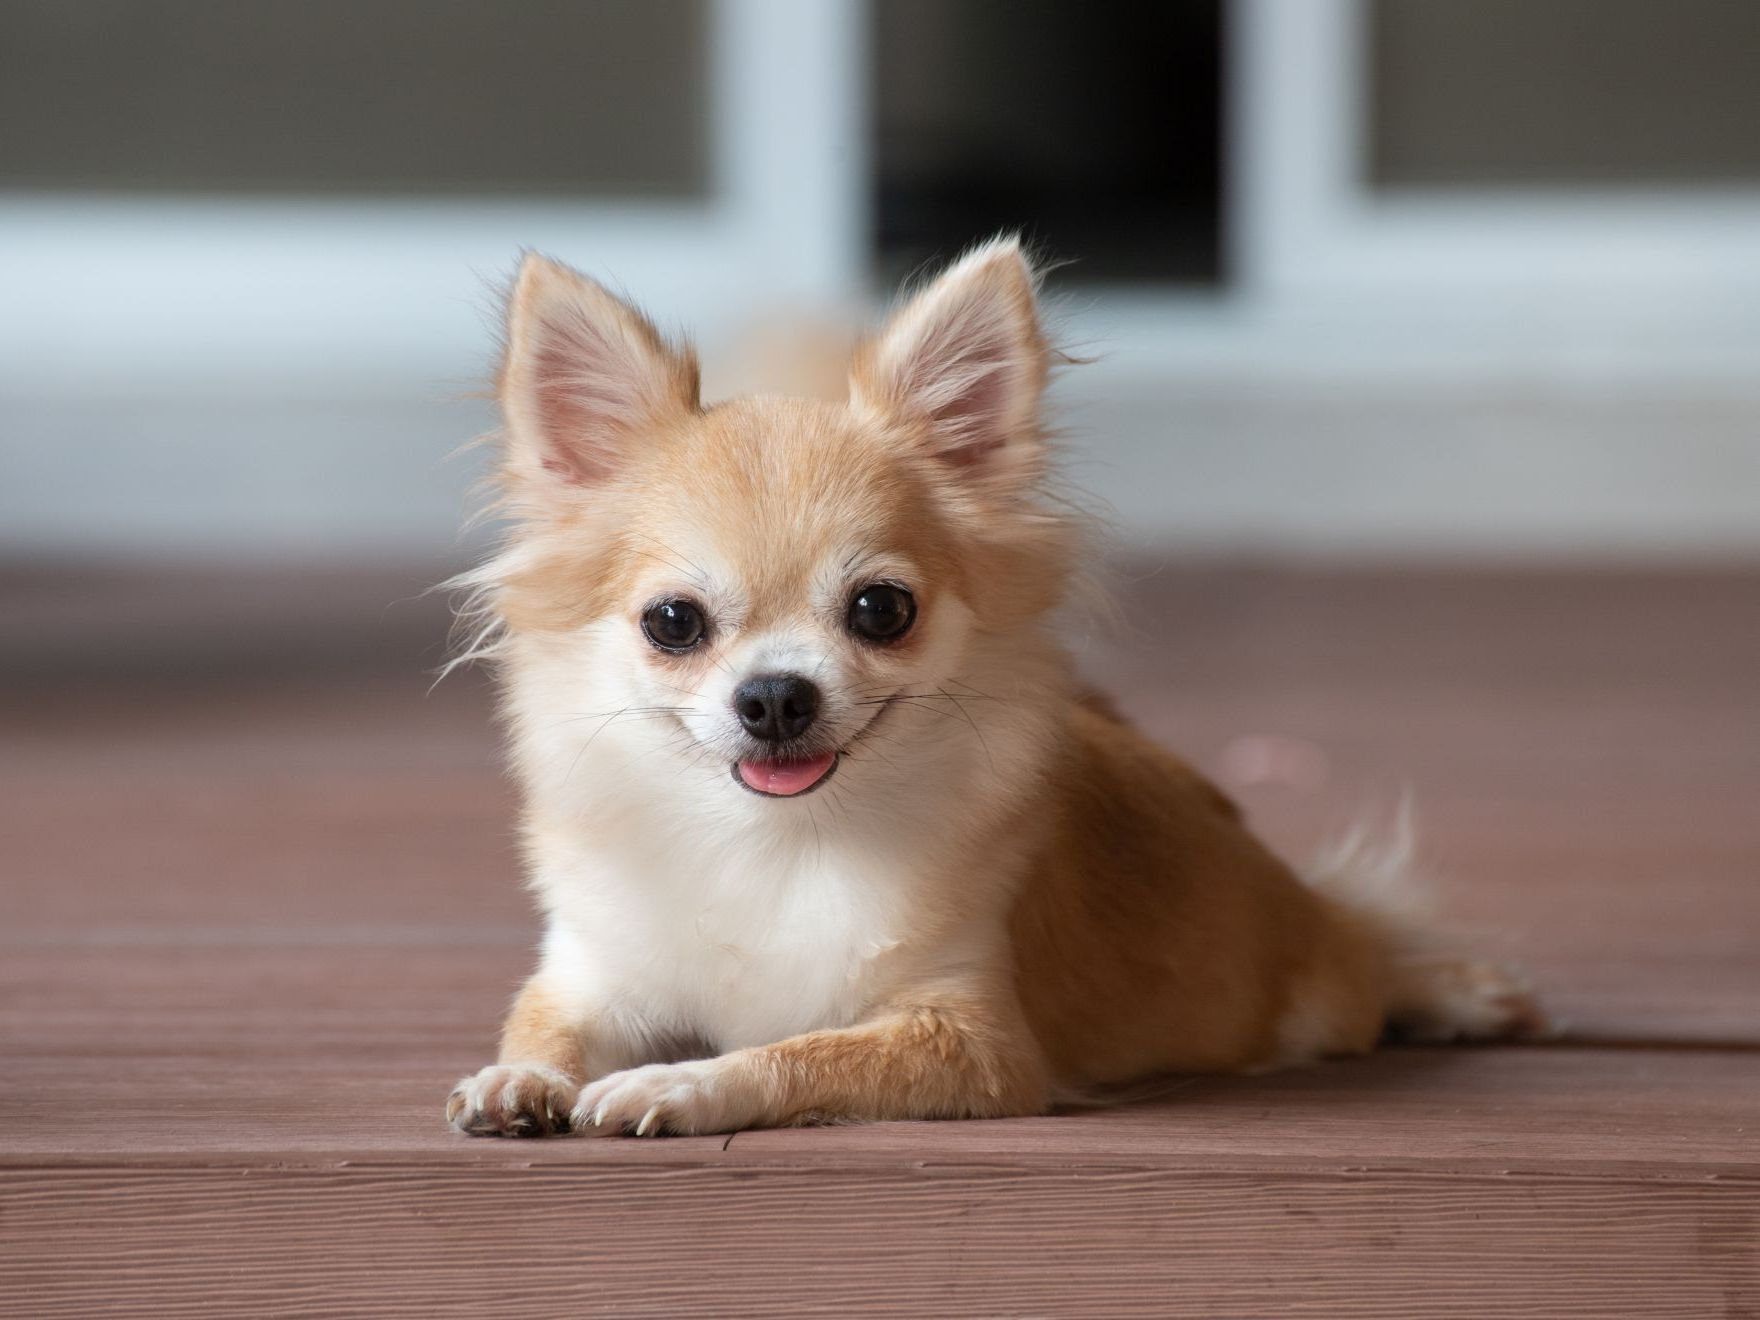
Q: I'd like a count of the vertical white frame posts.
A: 2